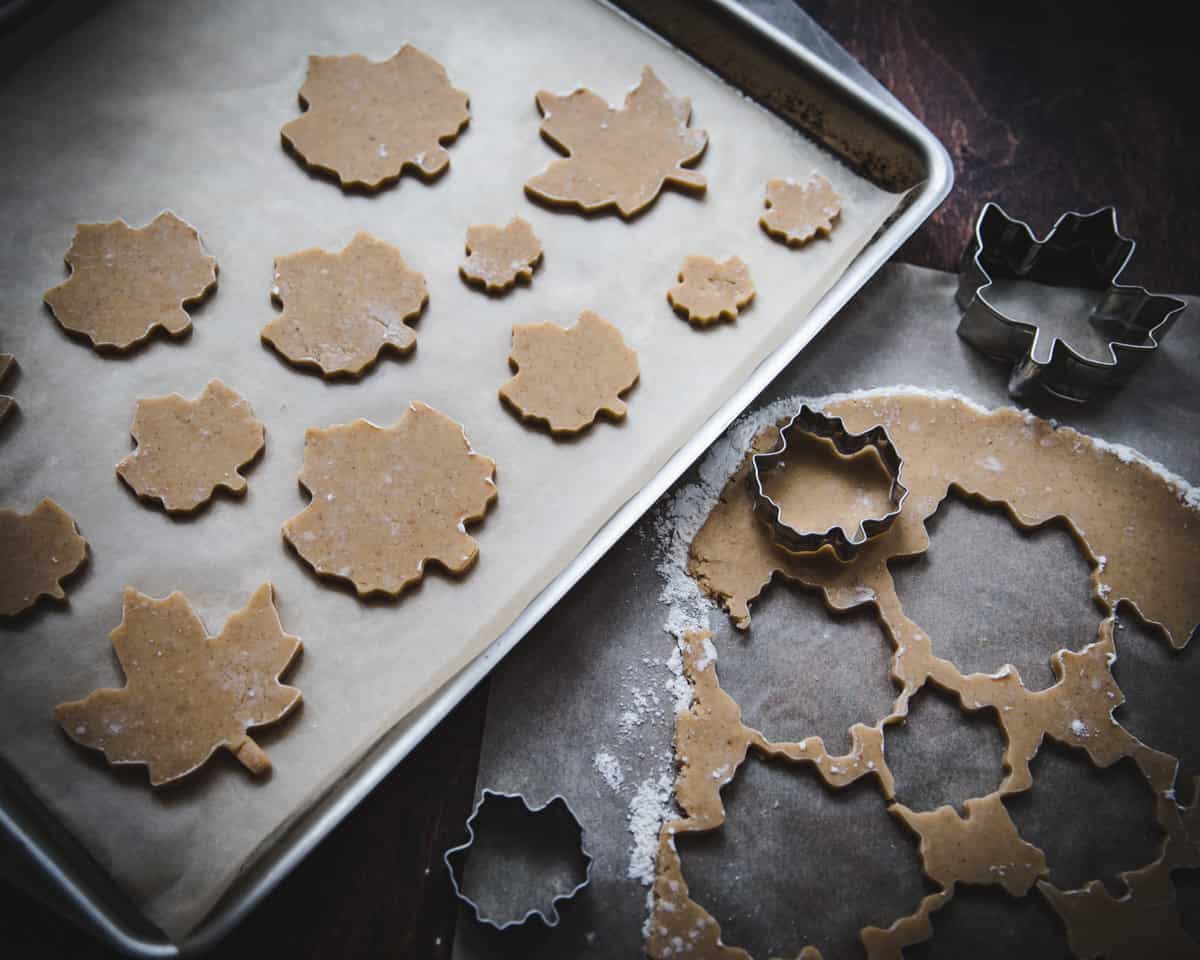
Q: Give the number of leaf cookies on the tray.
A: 13